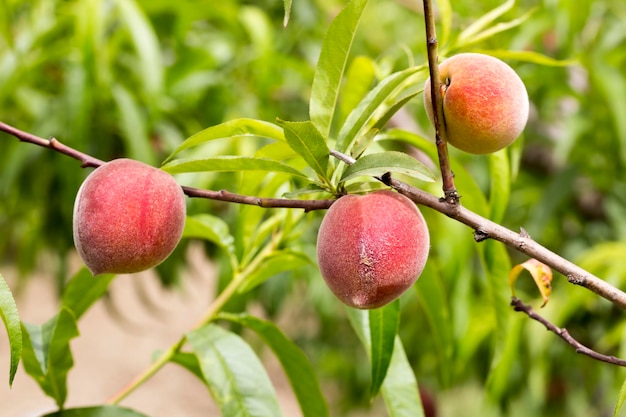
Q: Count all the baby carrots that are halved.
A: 0